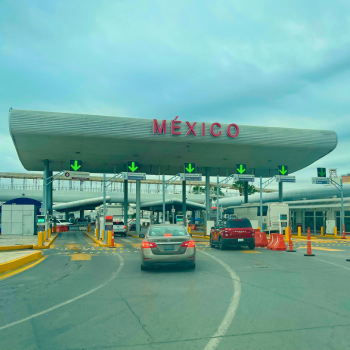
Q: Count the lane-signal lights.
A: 6